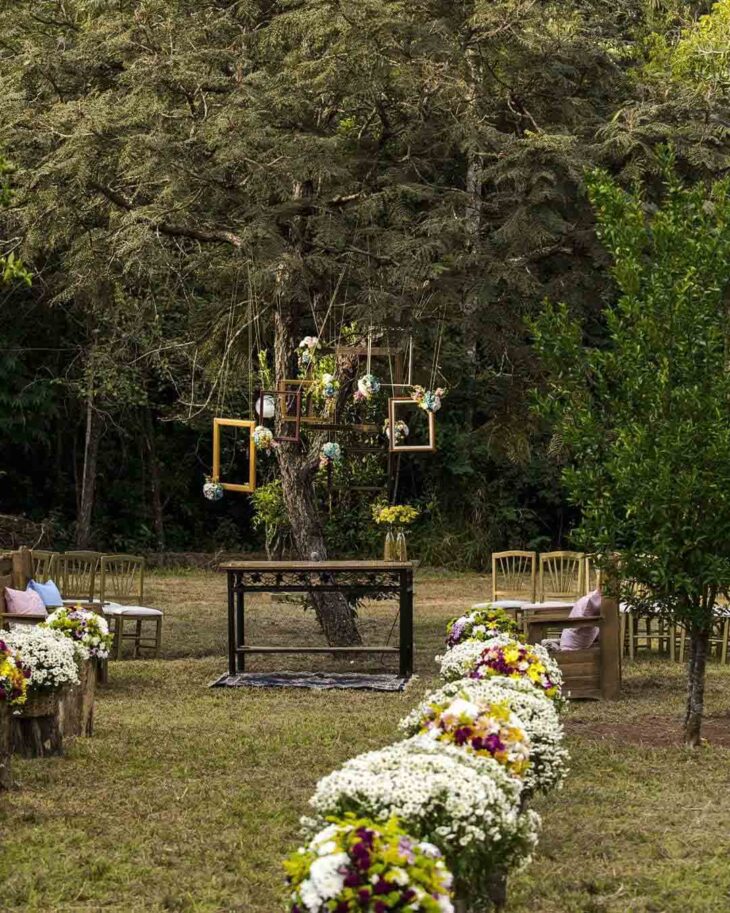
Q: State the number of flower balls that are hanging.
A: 8